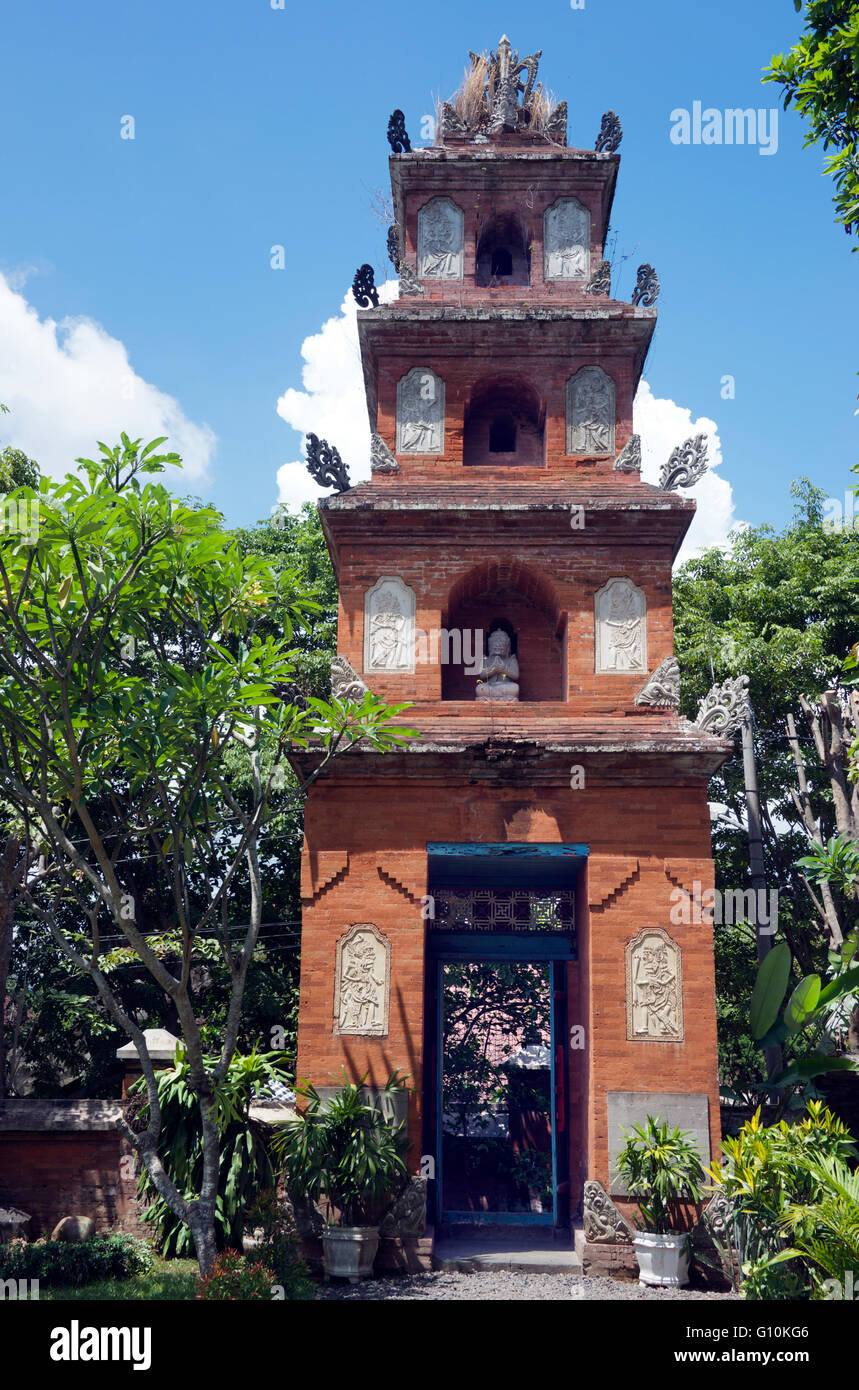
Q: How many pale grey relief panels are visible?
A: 8